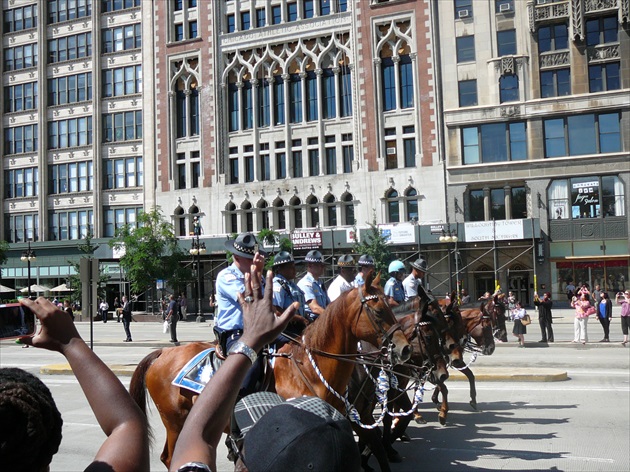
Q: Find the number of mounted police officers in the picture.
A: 7